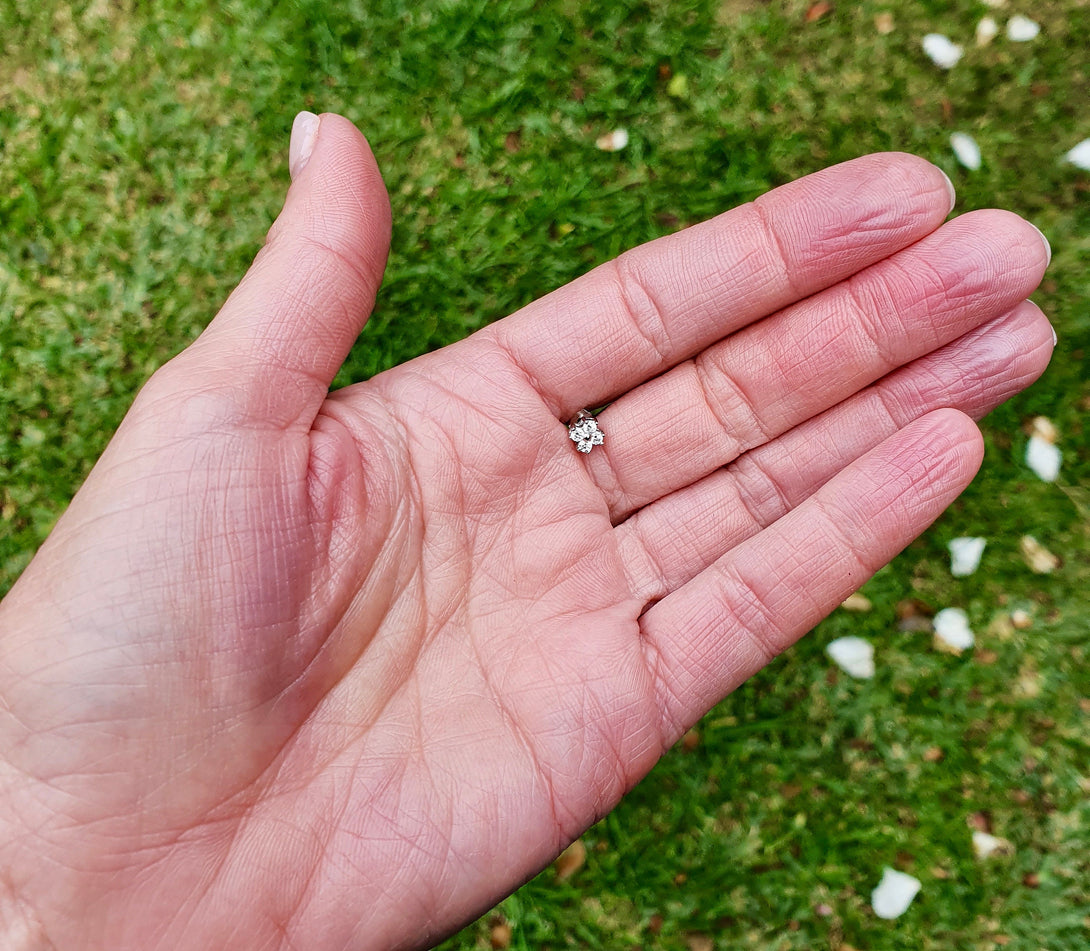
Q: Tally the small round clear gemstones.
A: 4